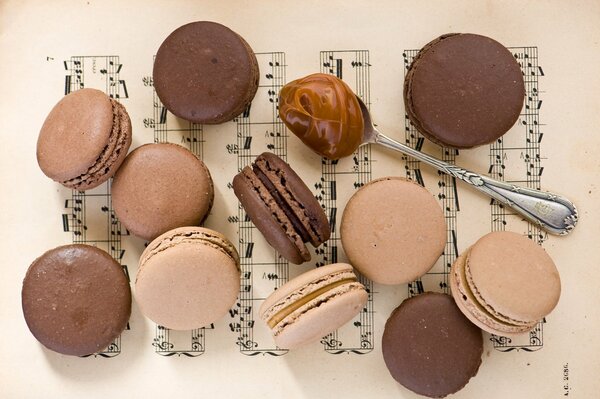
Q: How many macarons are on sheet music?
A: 11